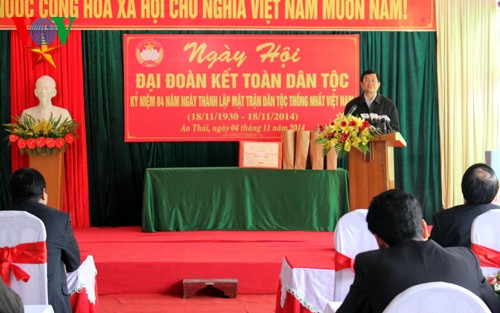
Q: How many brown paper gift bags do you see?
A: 4